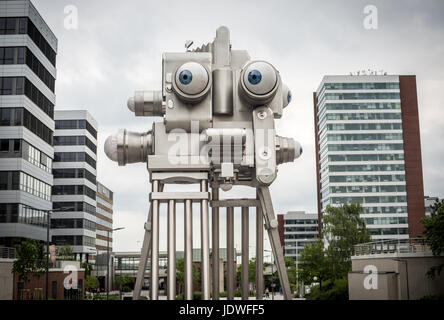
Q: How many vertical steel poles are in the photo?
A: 8